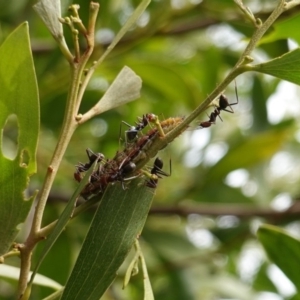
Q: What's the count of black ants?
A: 5